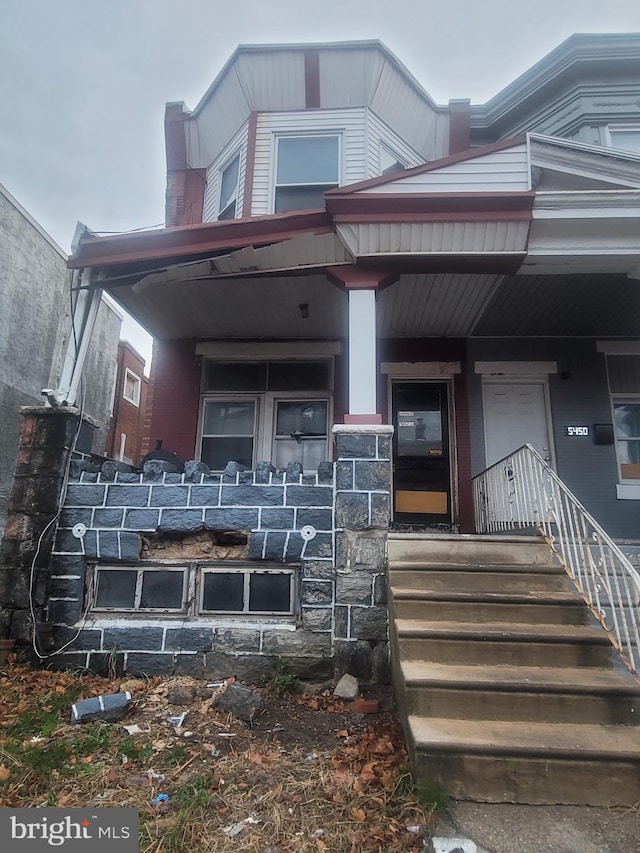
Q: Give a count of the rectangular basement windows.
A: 2